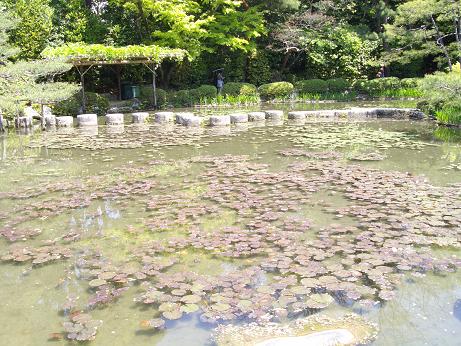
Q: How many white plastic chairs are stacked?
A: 0